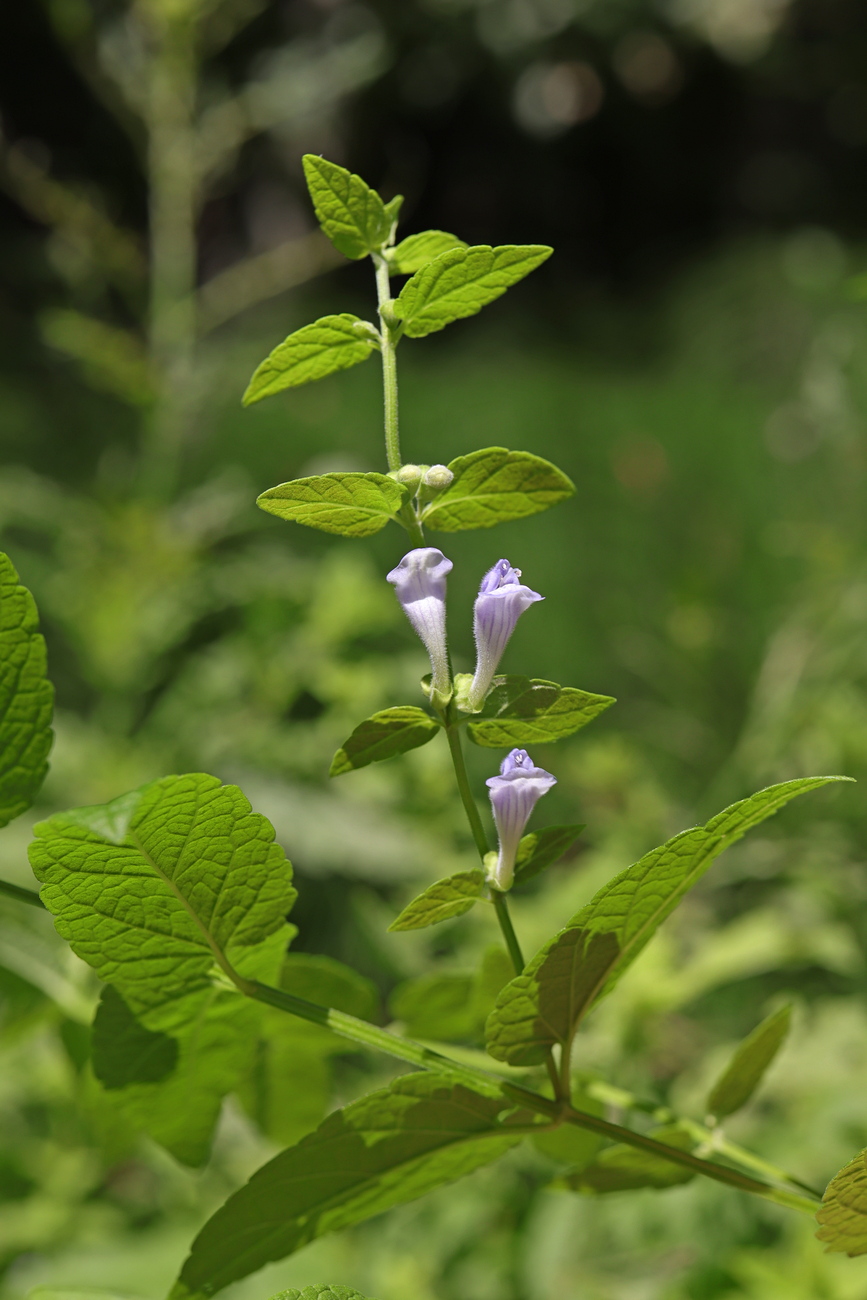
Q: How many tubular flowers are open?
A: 3